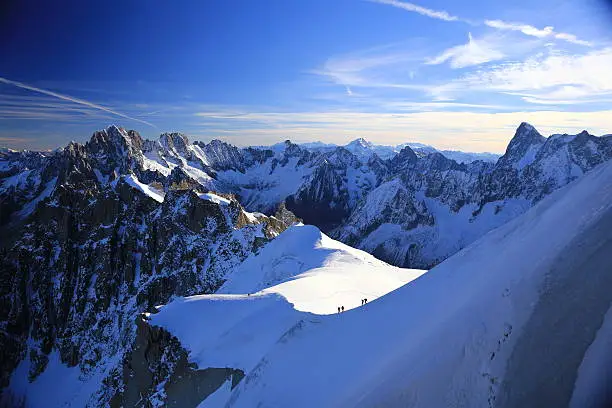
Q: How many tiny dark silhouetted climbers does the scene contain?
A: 4